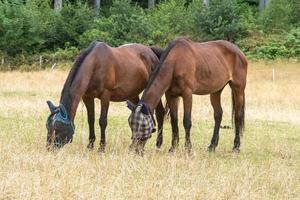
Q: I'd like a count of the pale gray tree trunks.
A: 5